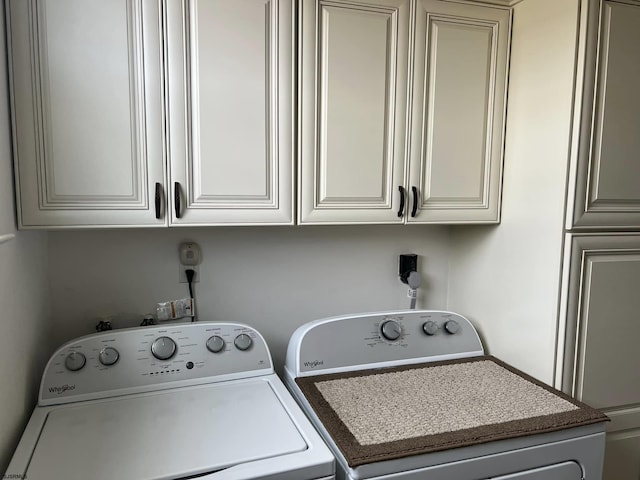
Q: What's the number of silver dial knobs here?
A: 8